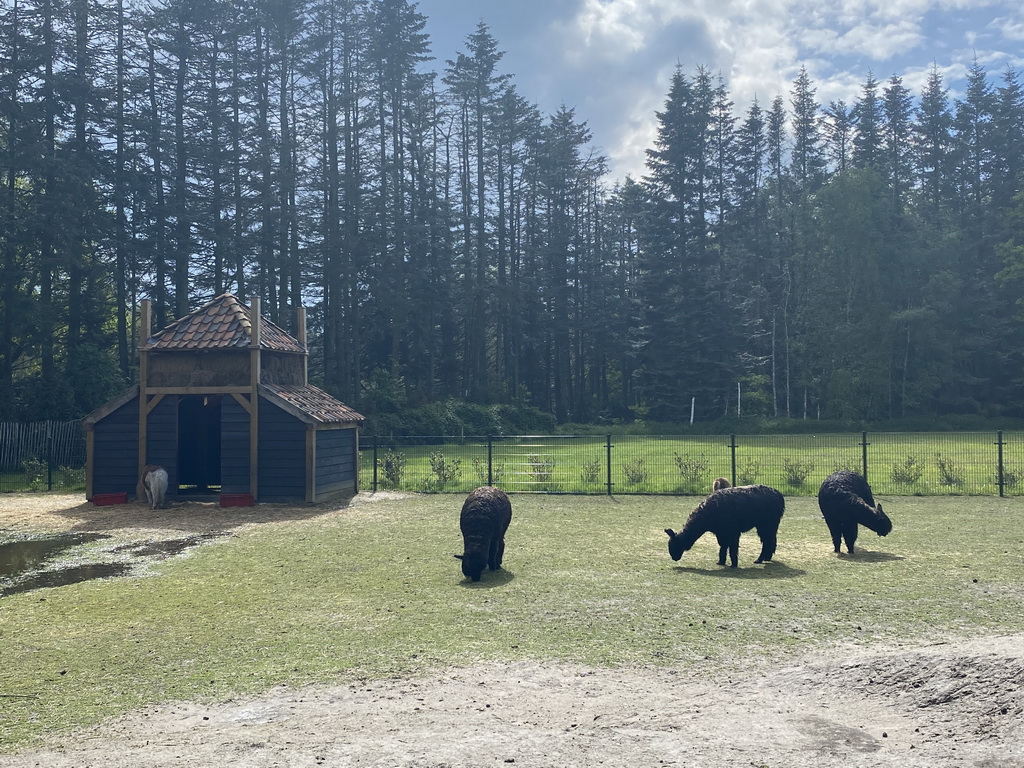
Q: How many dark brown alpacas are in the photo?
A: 3